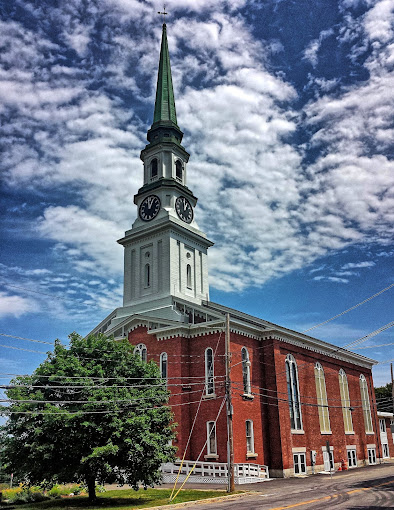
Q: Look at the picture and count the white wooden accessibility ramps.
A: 1